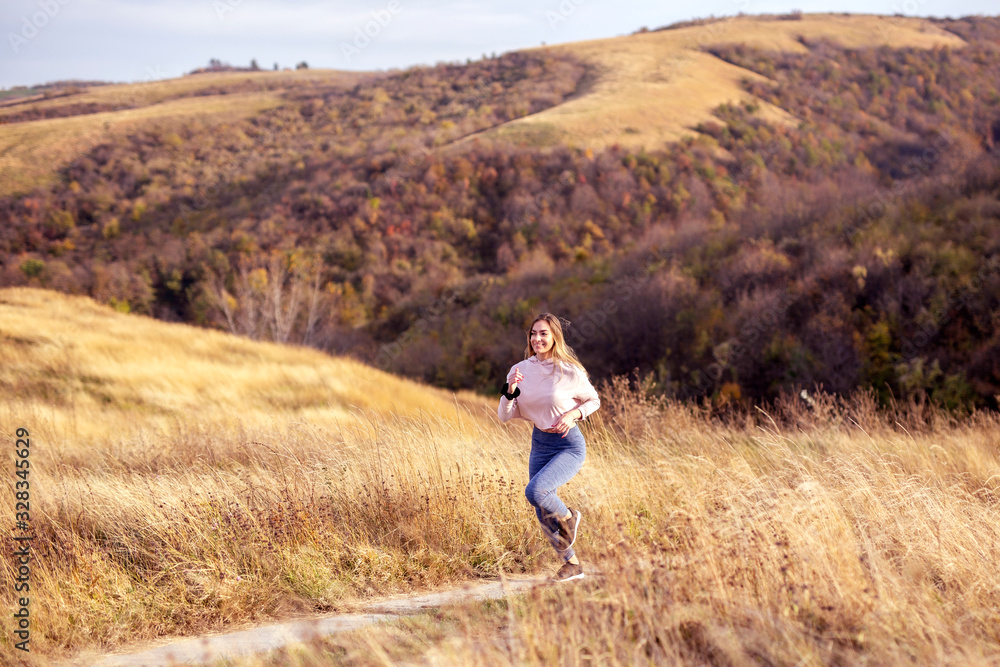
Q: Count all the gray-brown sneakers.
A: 2